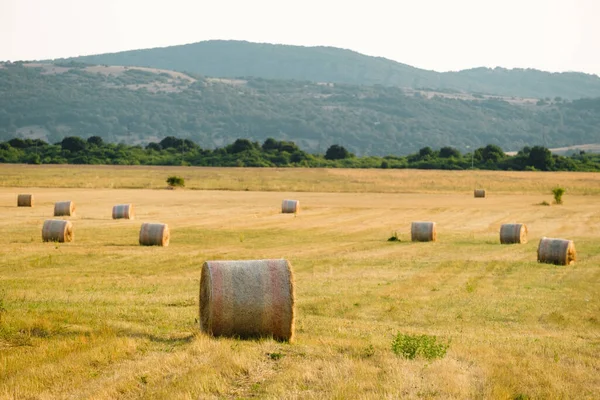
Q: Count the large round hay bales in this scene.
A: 11